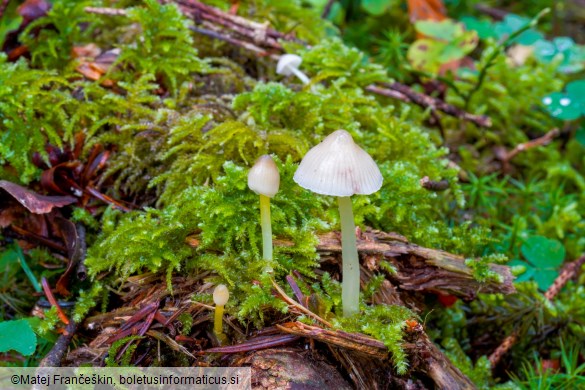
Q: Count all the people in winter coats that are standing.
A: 0